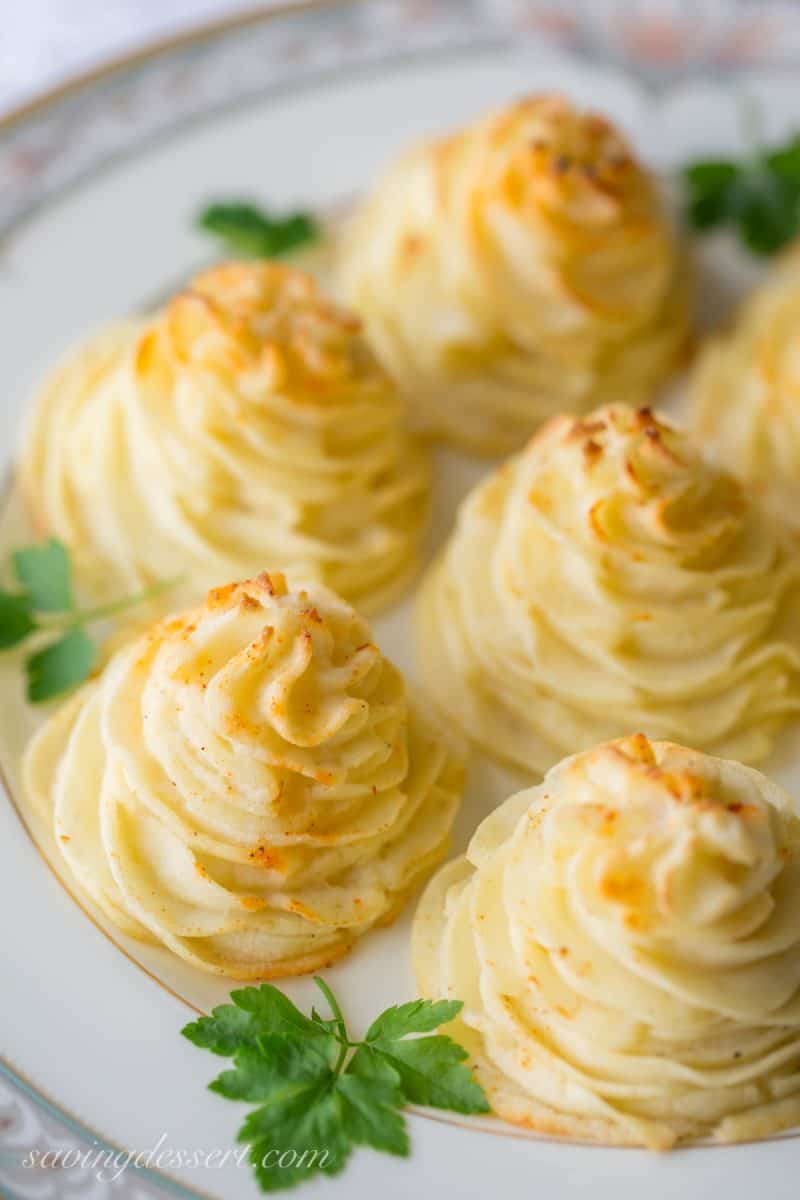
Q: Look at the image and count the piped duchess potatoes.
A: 6